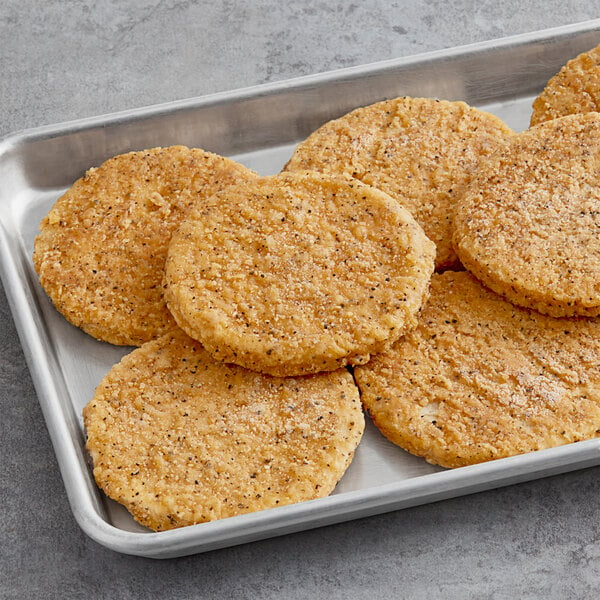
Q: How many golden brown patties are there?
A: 7